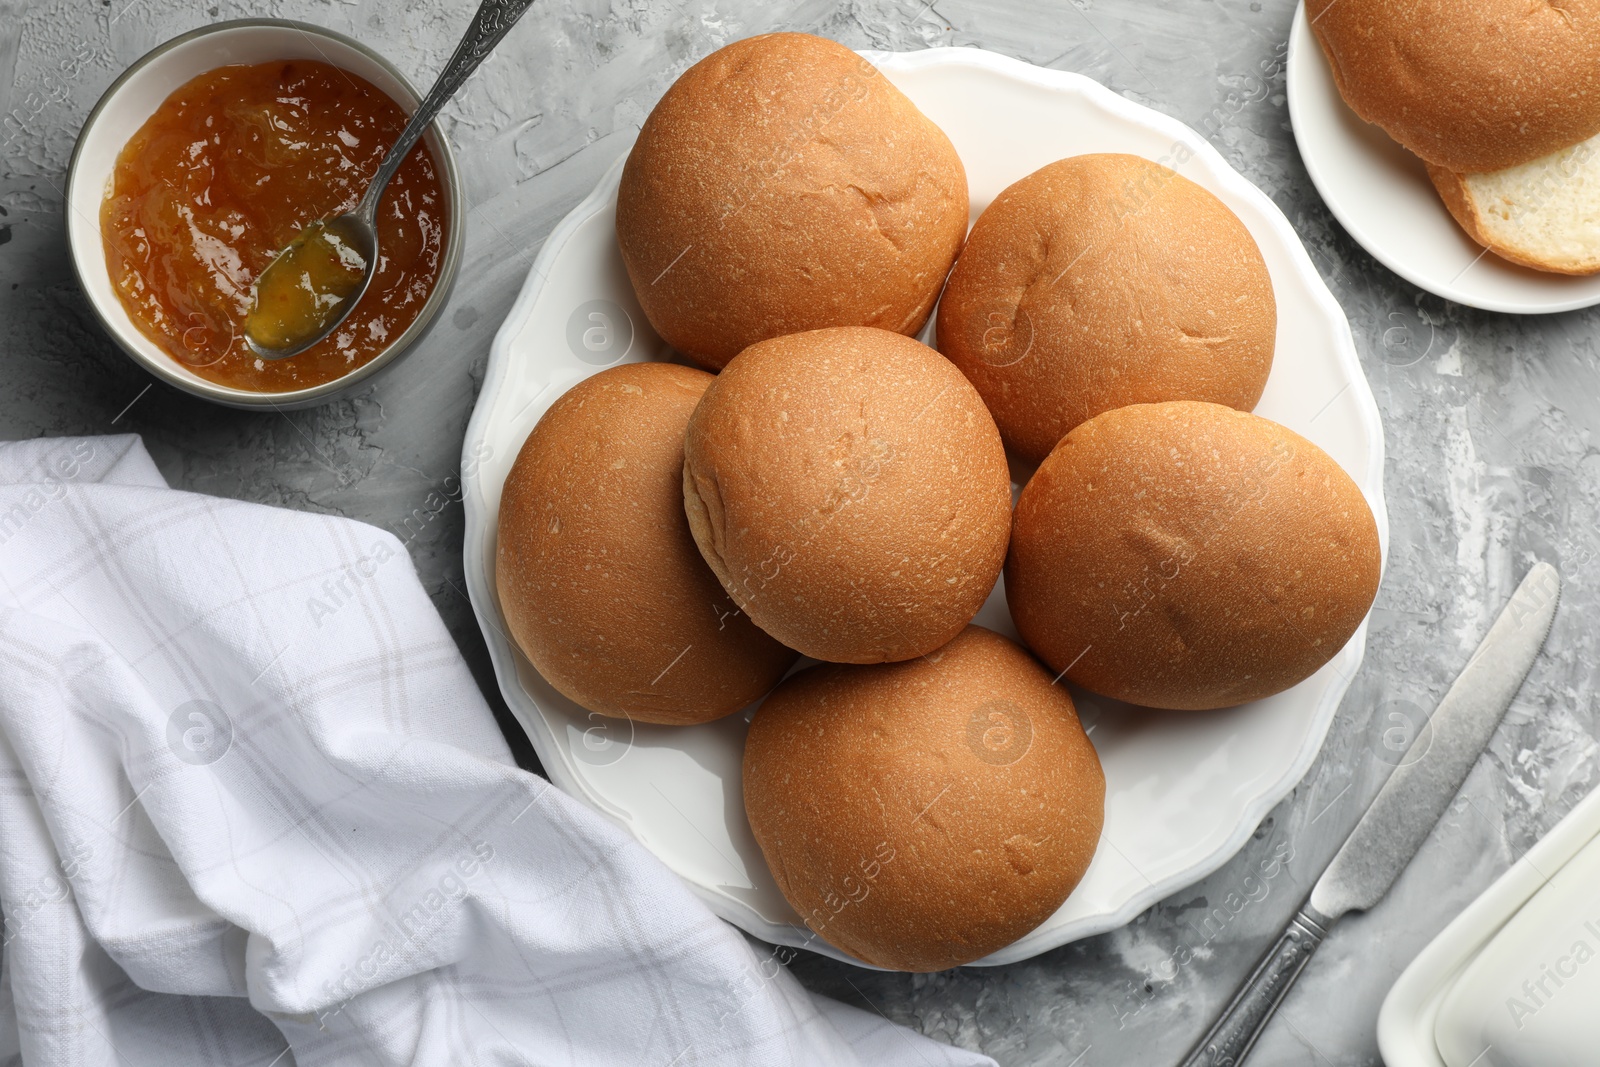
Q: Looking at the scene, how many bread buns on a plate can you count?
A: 6